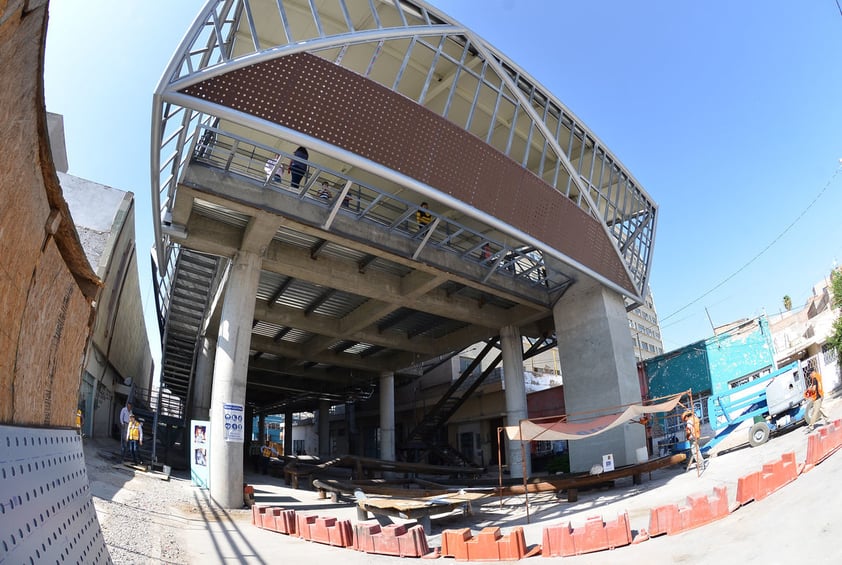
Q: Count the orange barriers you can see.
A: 8